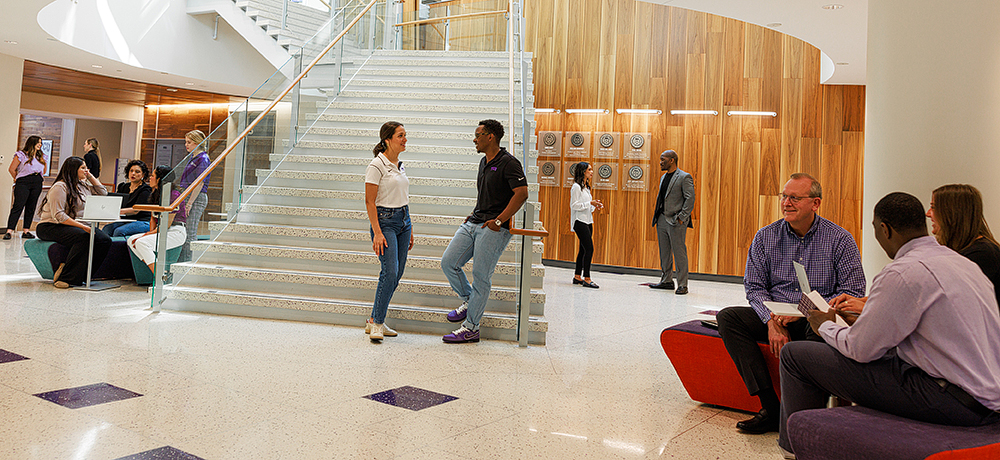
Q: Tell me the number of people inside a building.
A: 13